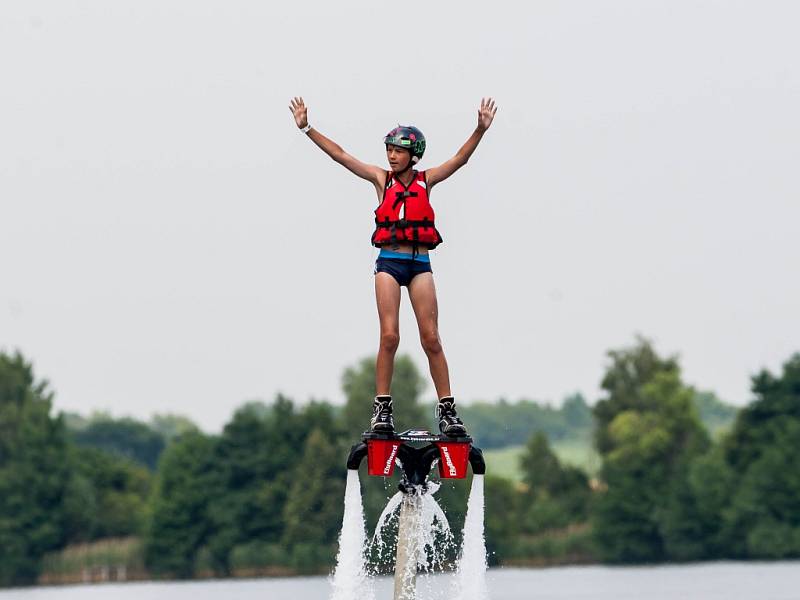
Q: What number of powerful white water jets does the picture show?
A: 2